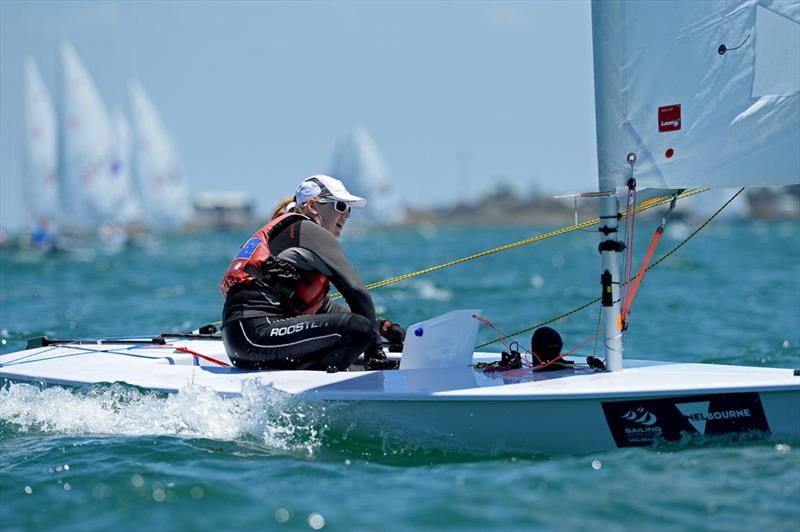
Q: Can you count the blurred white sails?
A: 5